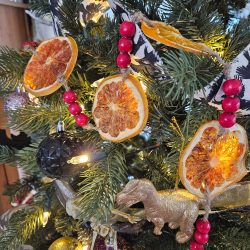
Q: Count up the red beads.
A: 12